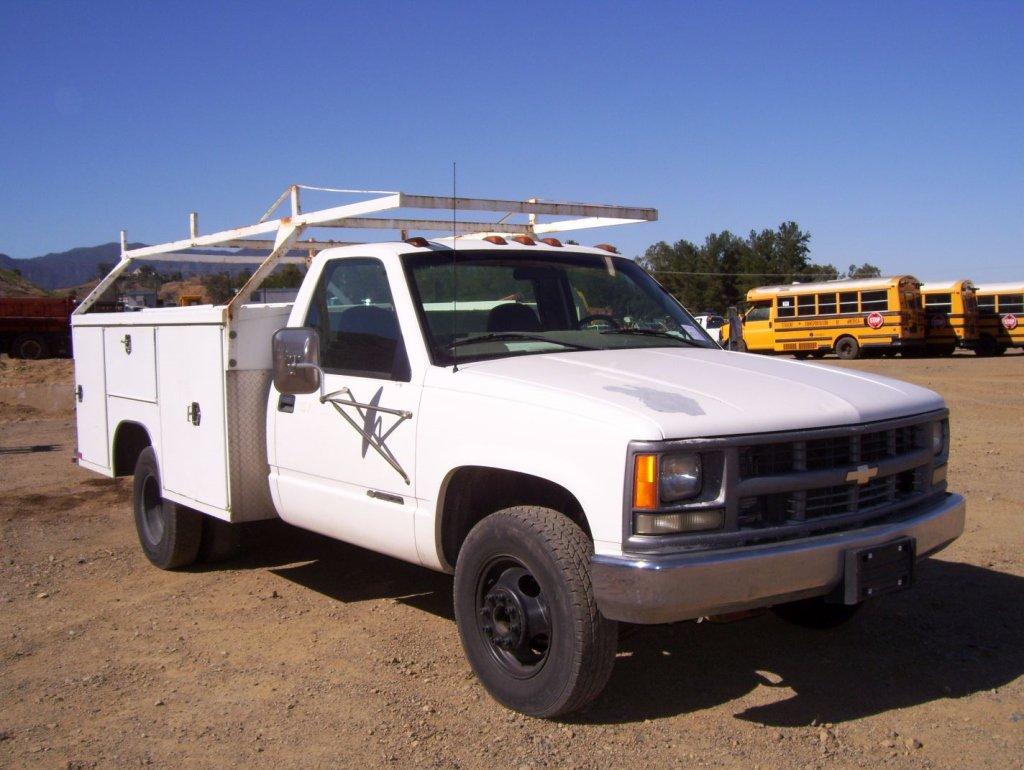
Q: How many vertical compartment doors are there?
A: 2